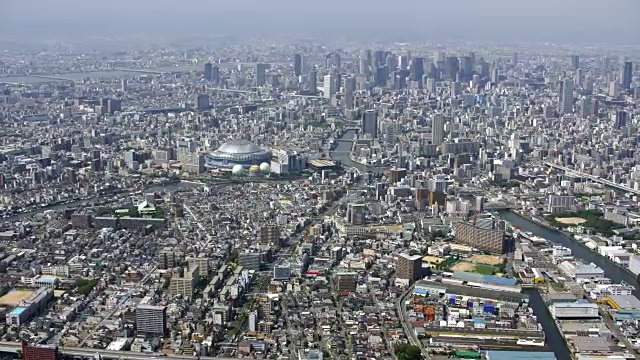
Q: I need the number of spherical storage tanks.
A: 3